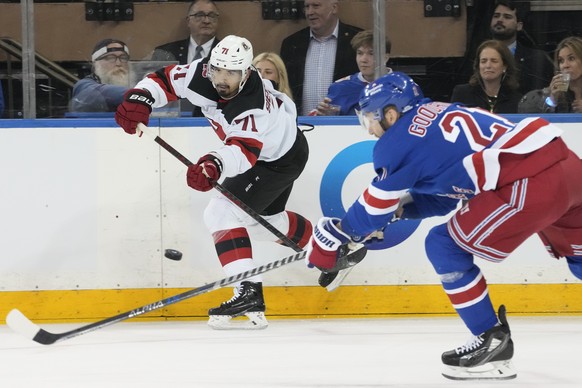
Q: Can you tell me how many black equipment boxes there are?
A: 3